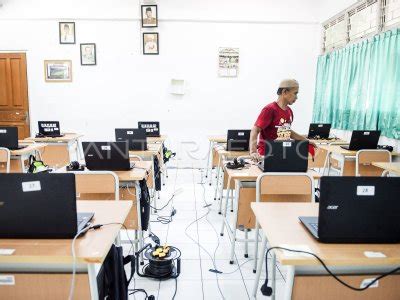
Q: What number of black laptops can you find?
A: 11